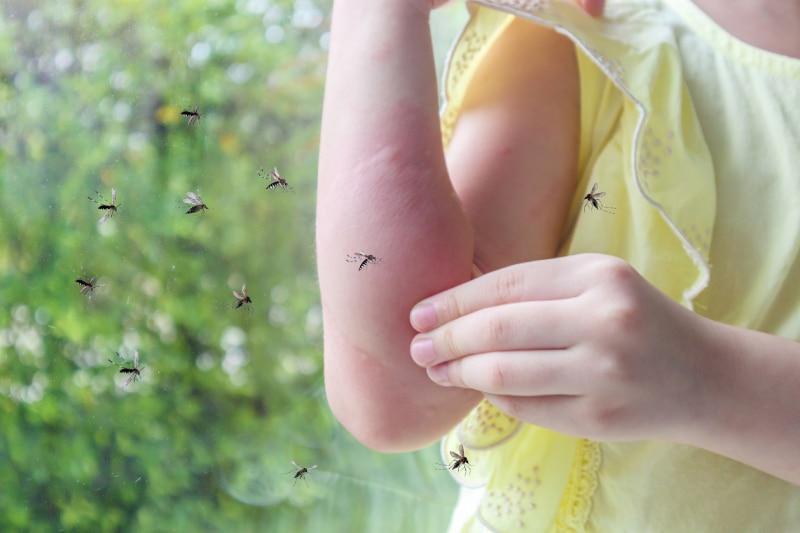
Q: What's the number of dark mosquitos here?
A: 11